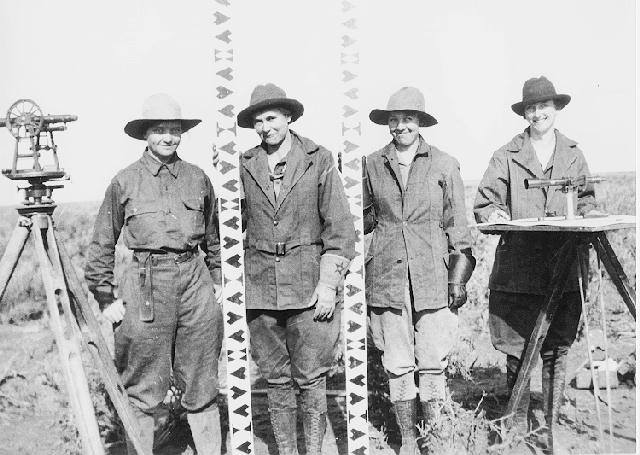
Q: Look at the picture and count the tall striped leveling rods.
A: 2